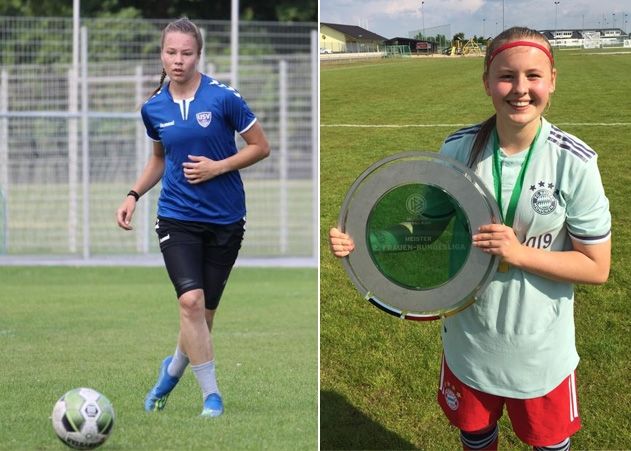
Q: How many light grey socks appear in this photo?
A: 2